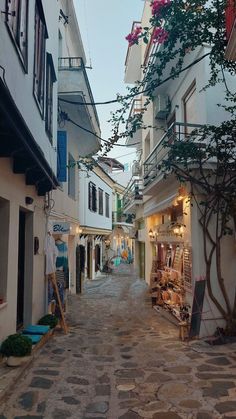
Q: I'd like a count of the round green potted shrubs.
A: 2